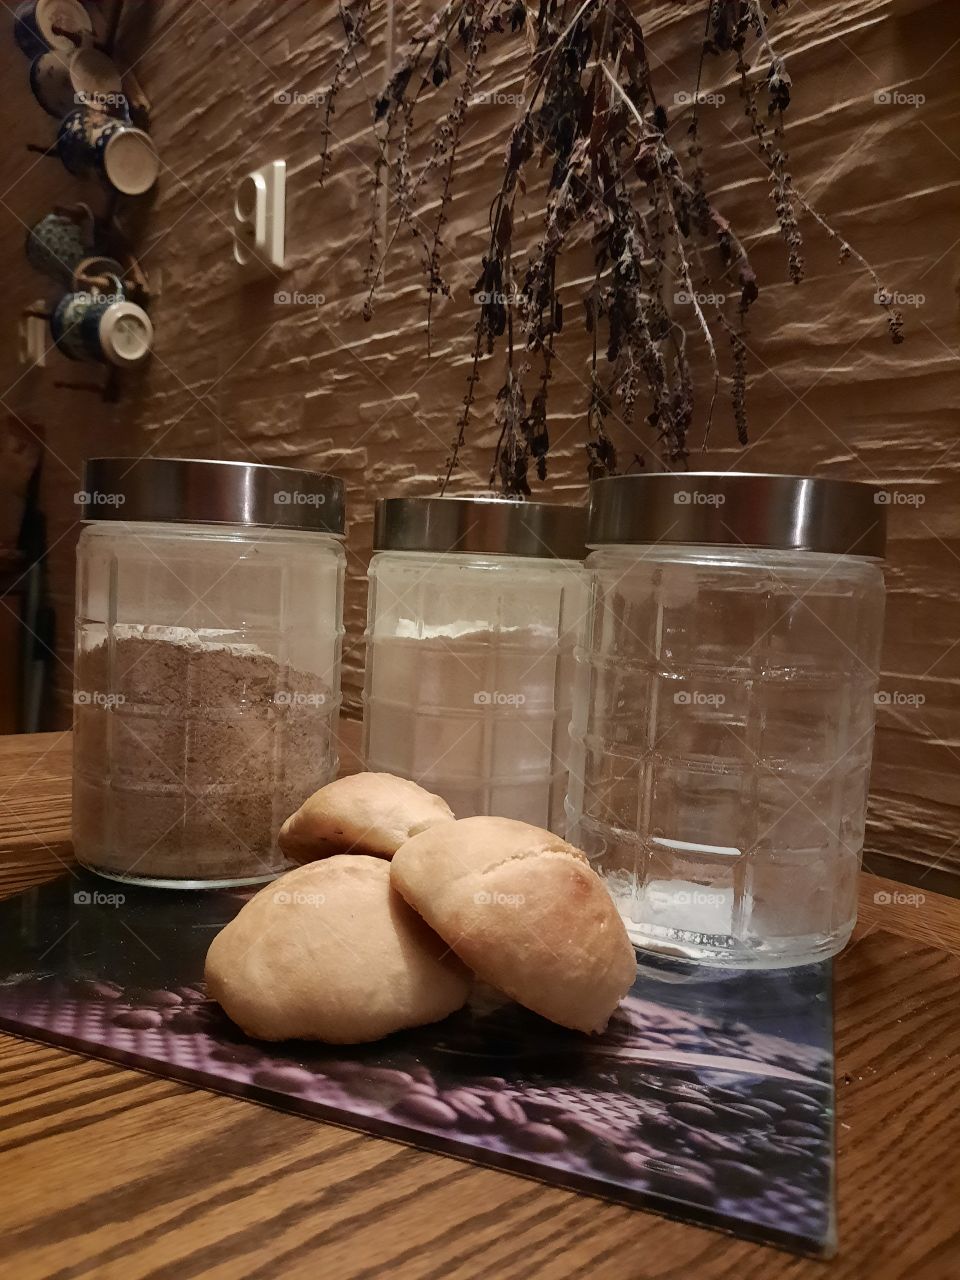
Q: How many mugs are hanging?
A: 5